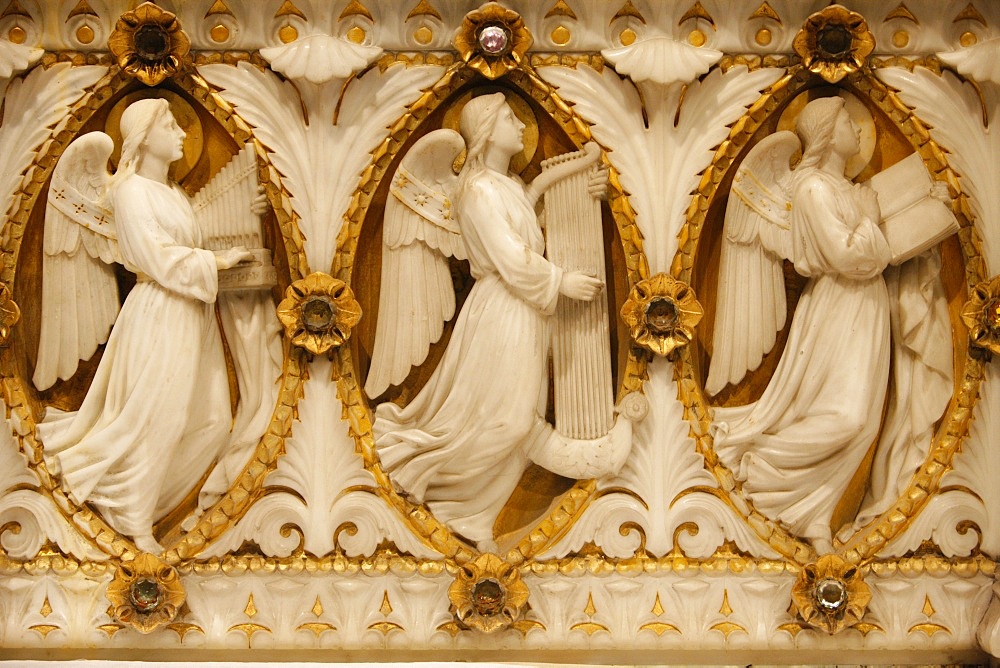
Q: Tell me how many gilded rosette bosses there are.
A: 10